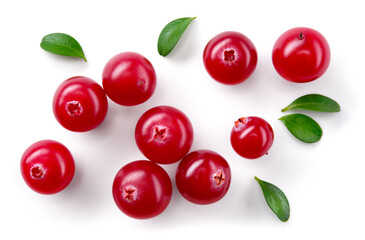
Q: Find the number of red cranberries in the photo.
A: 9